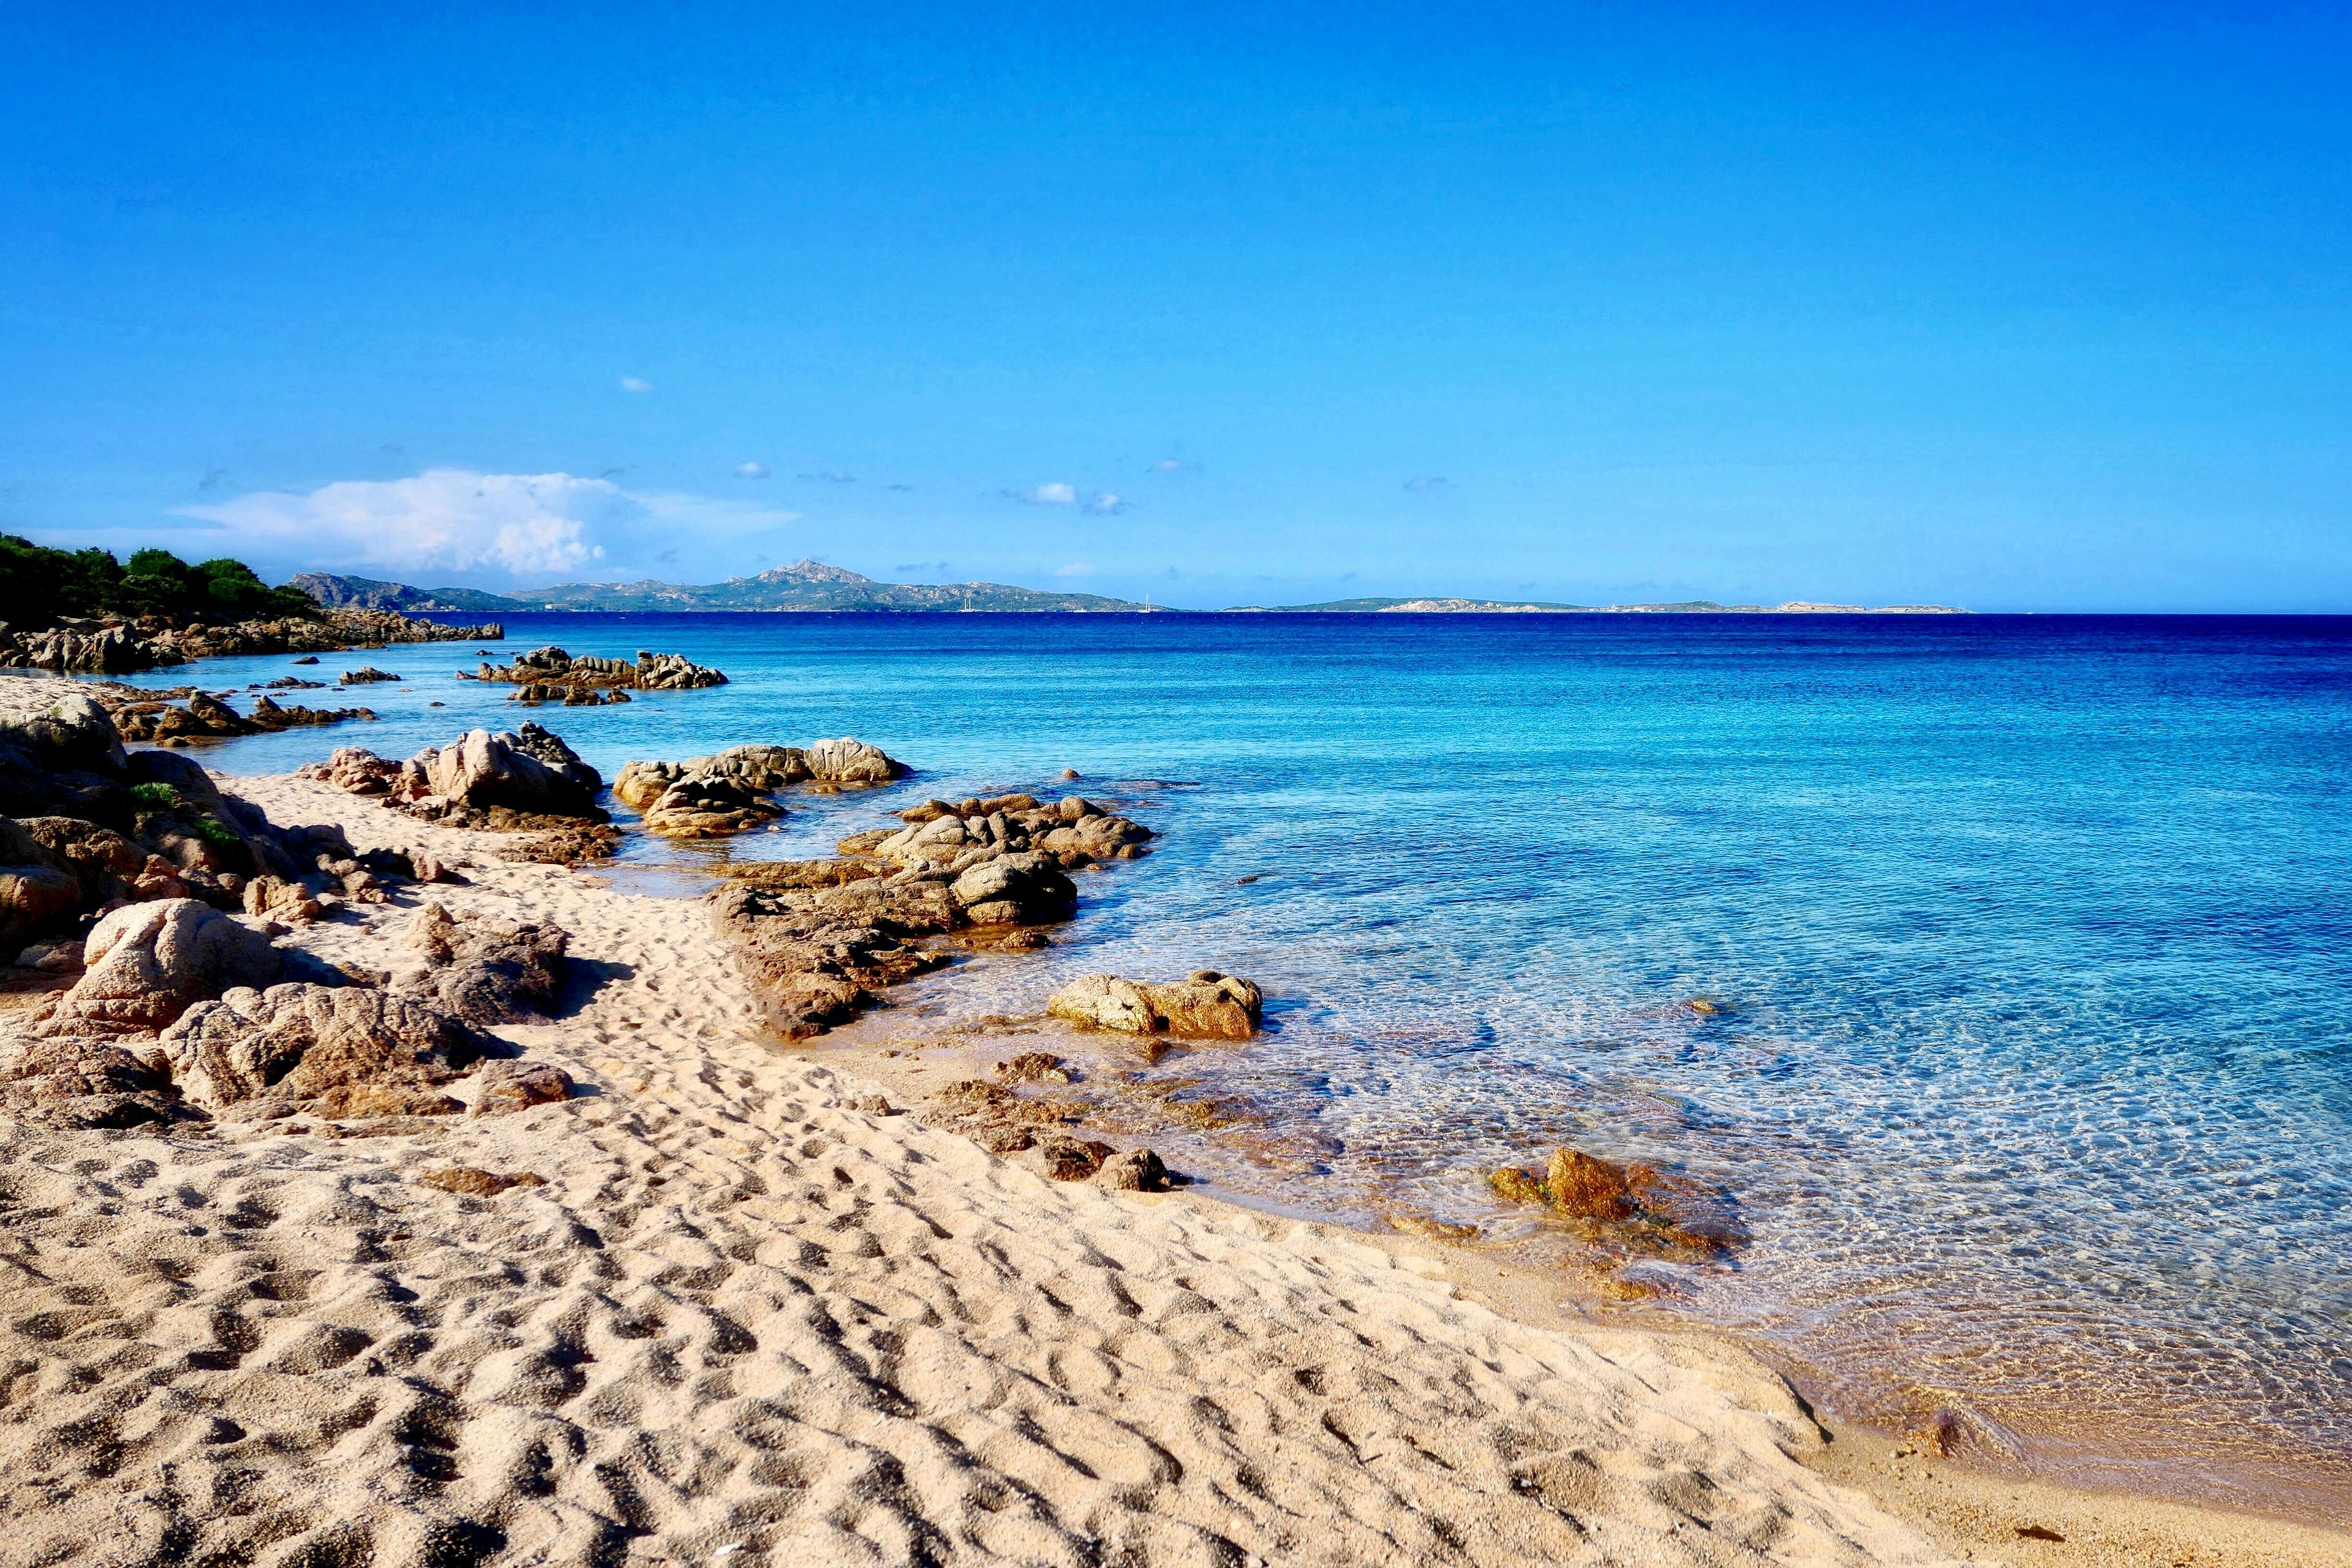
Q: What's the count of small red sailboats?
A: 0